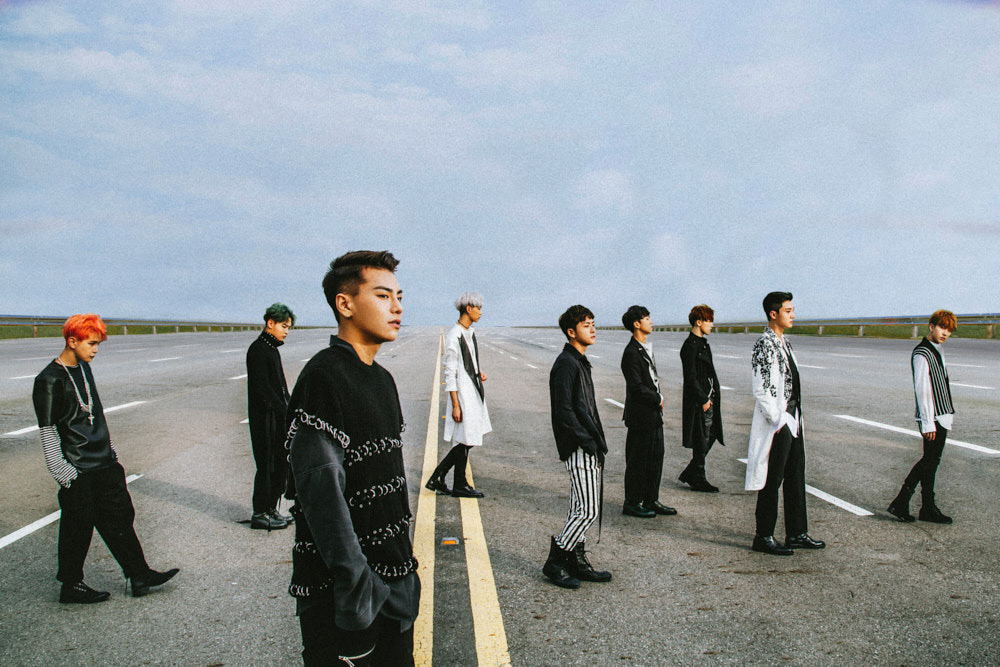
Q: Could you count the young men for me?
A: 9